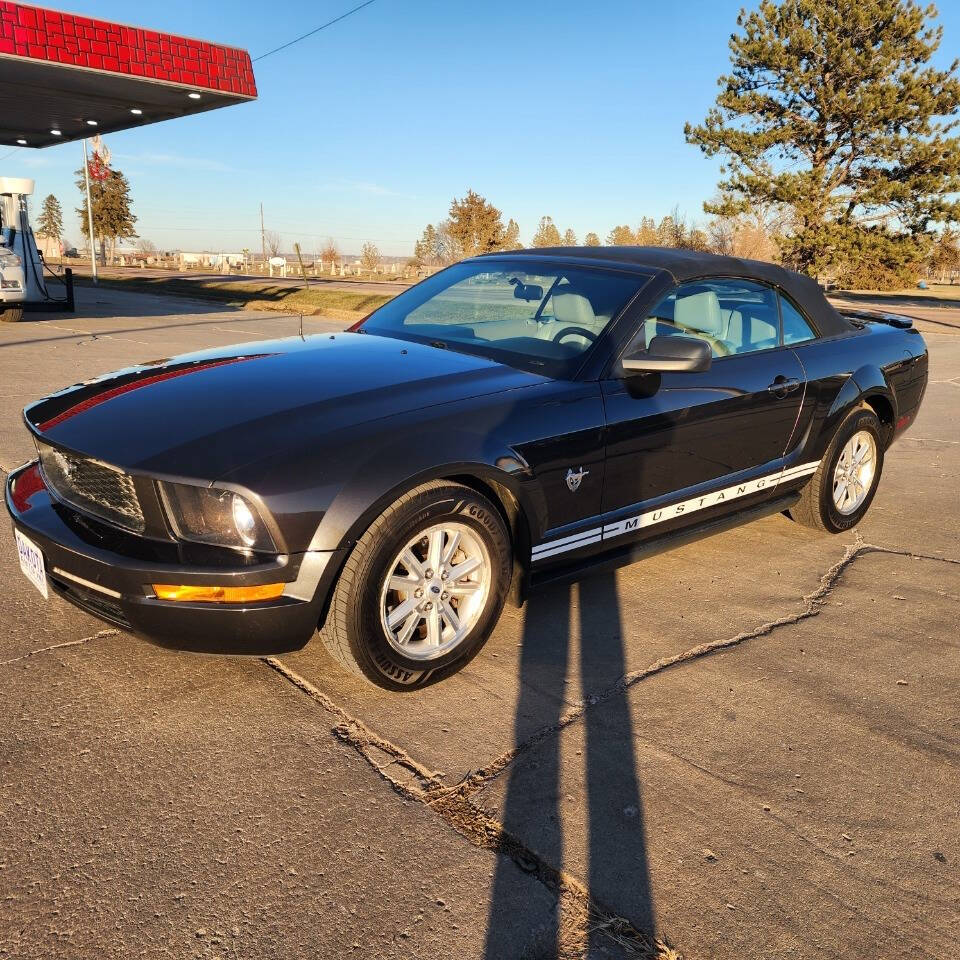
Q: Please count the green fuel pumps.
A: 0